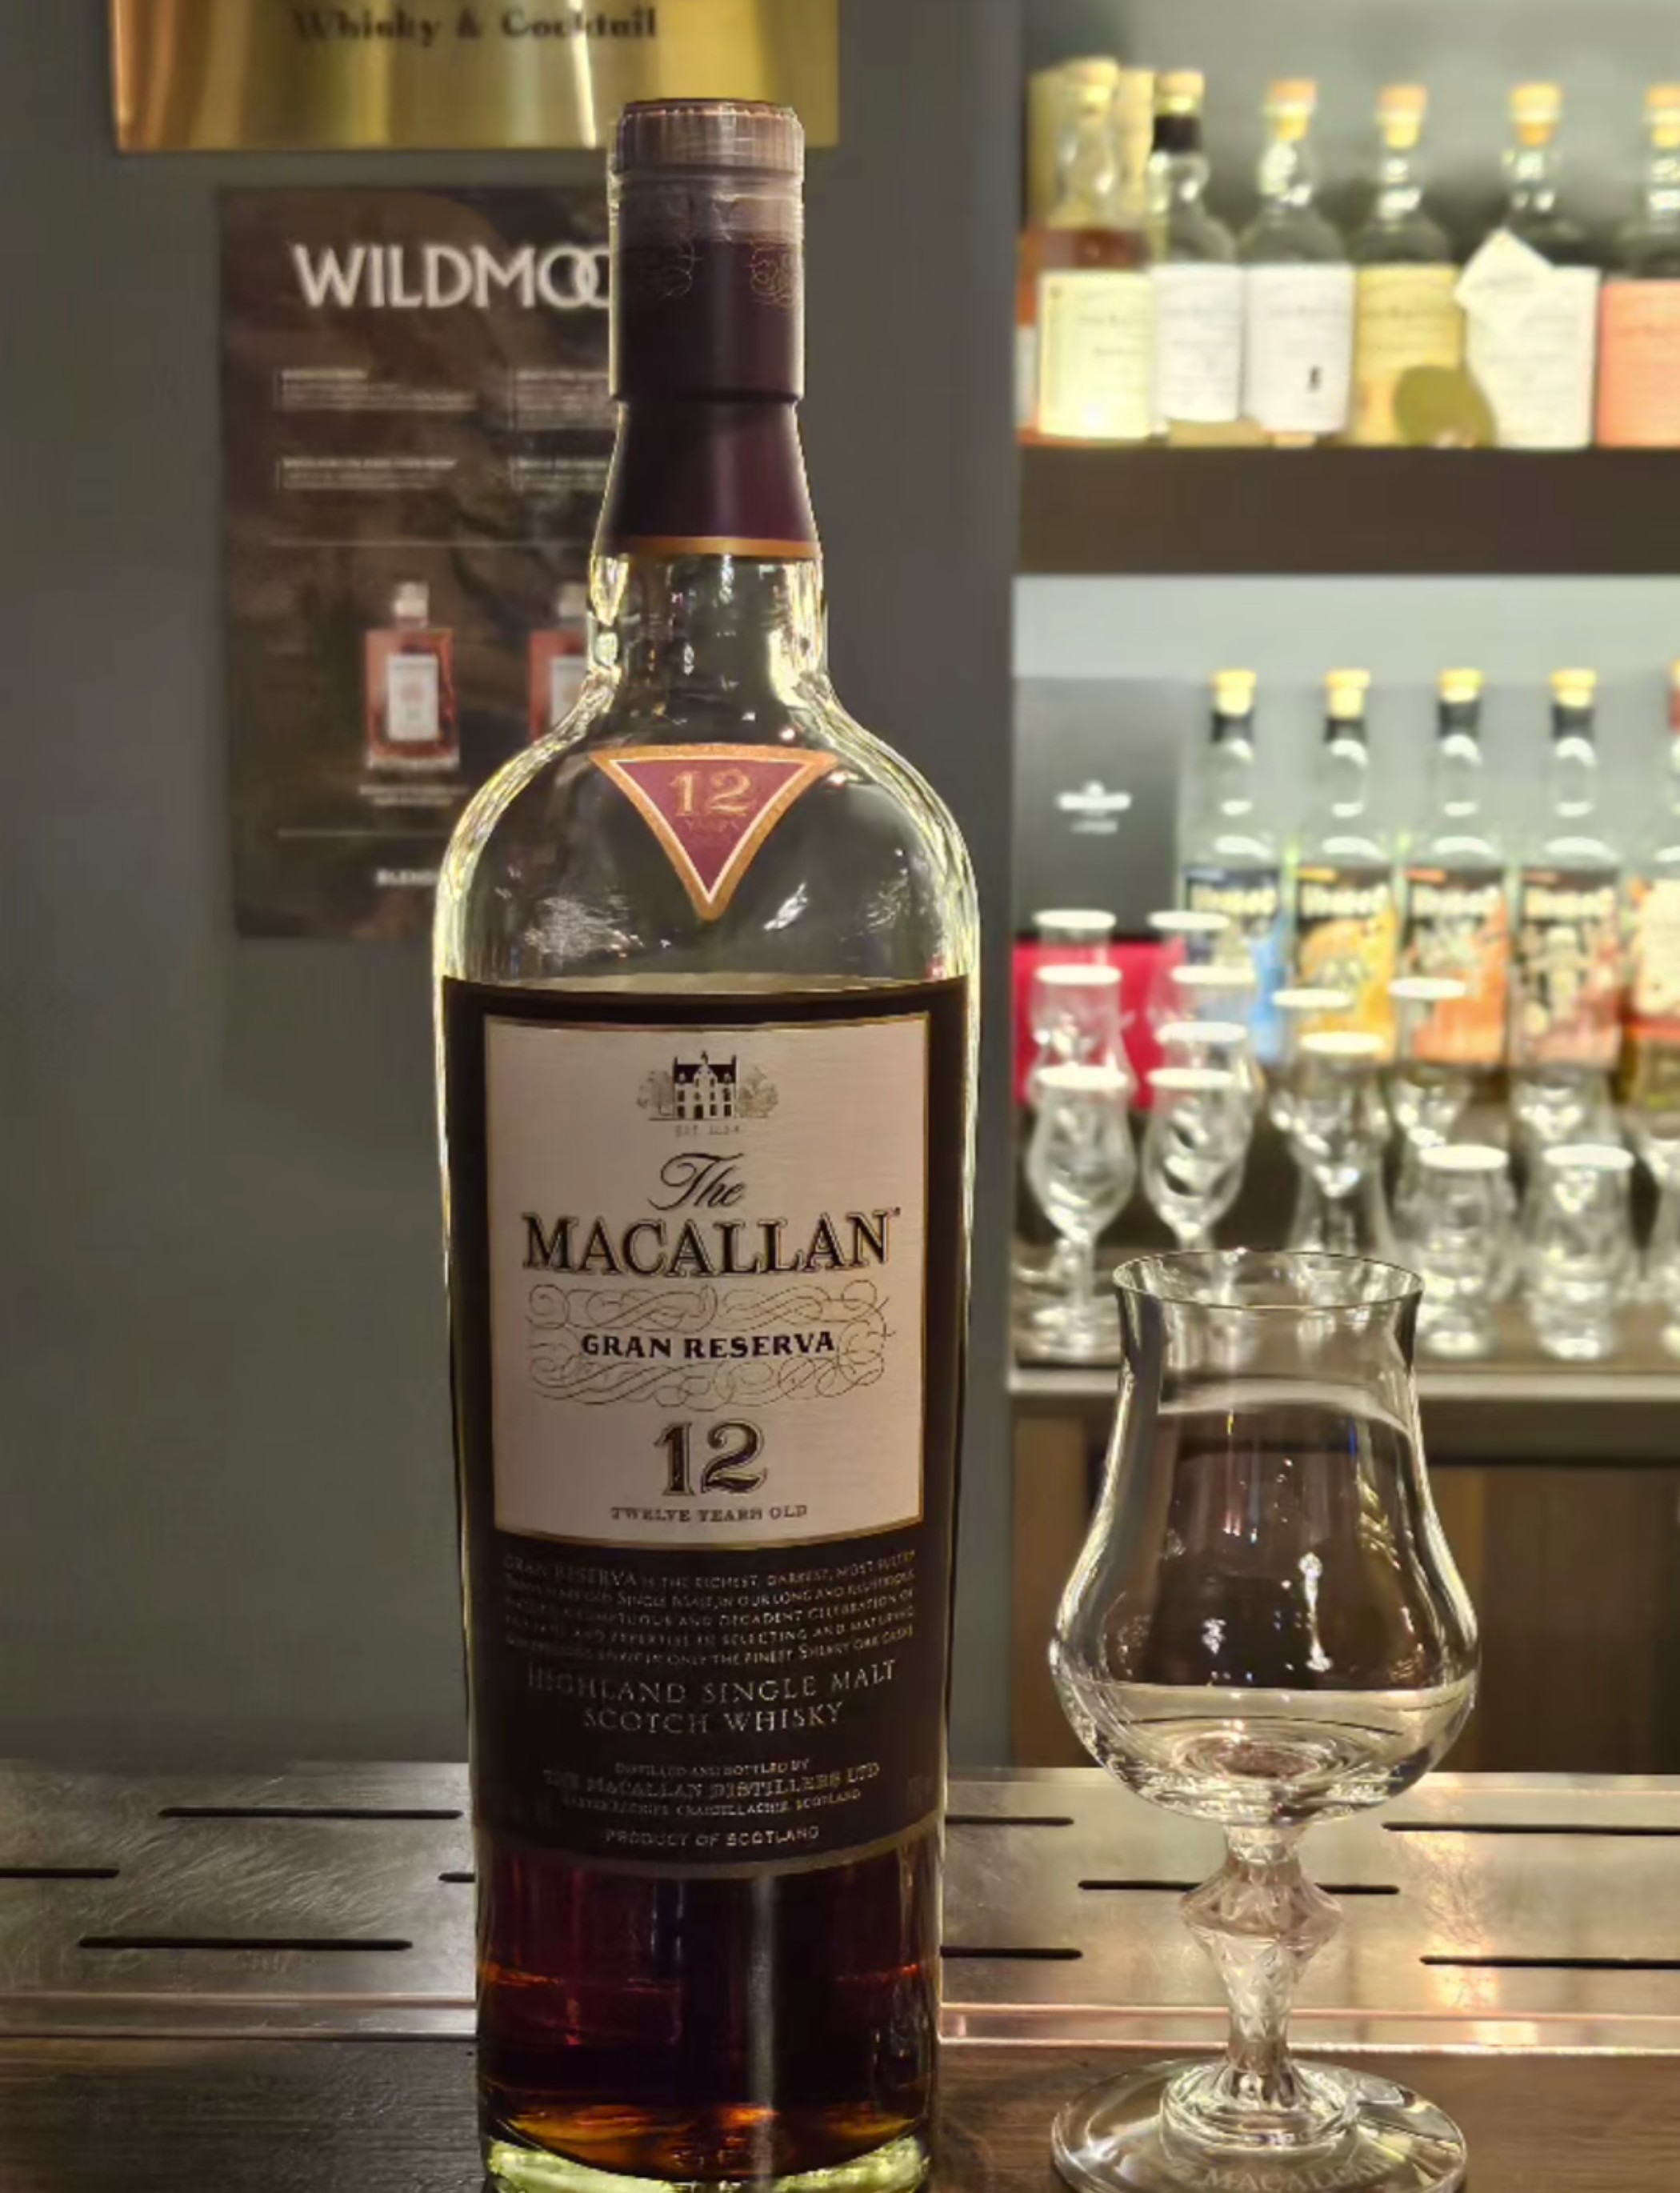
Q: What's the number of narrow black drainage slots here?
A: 9